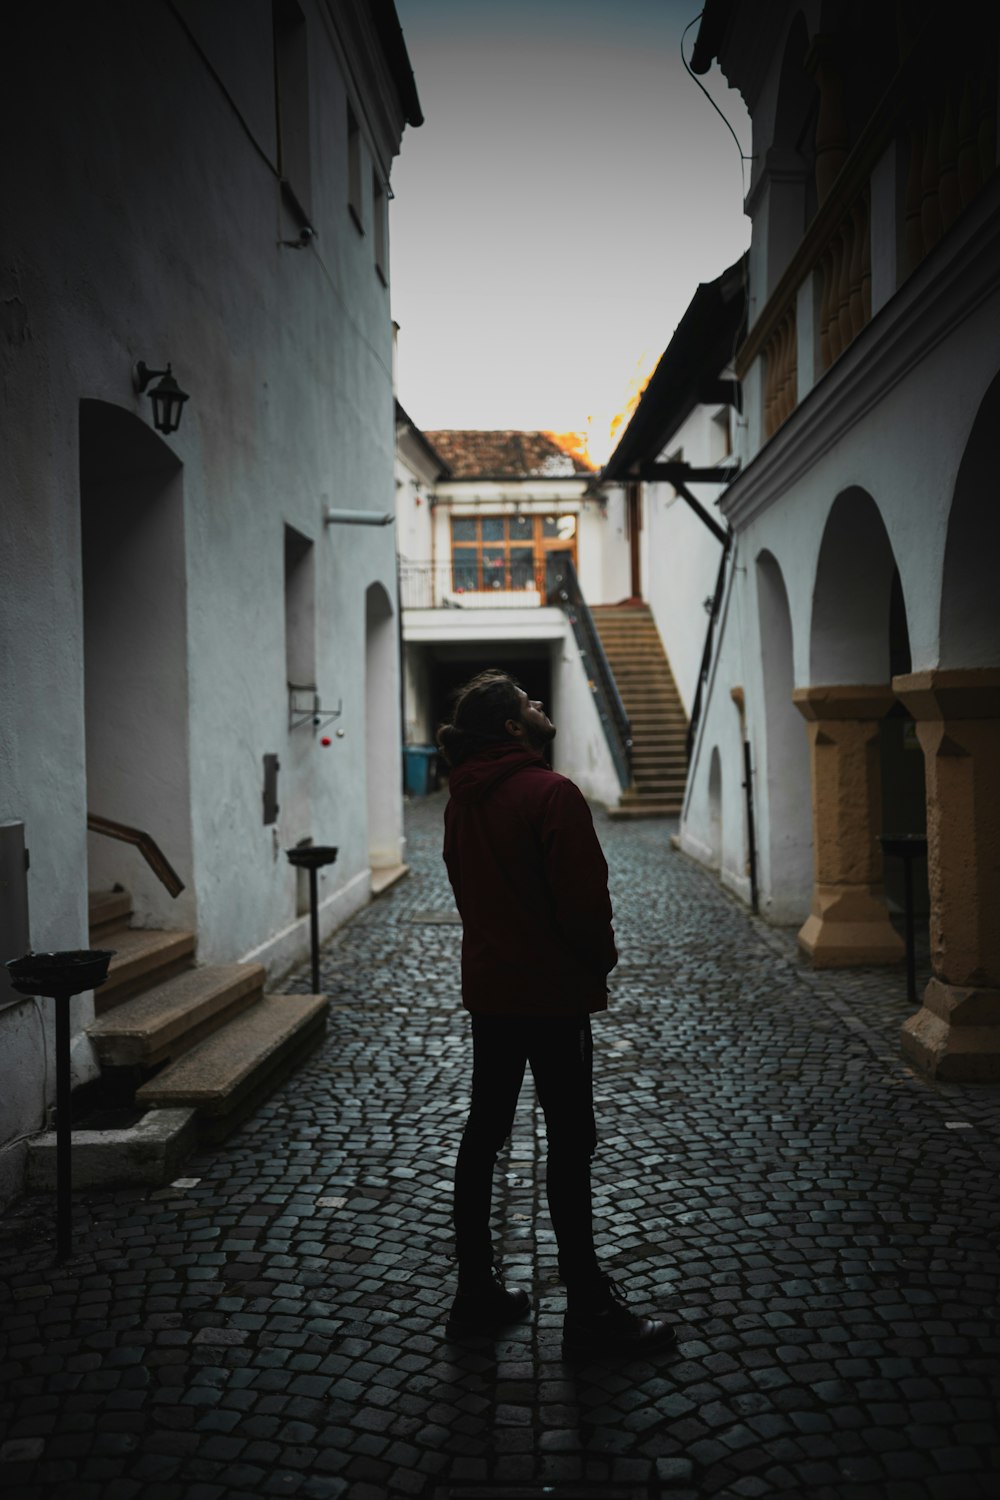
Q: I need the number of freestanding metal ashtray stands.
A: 3